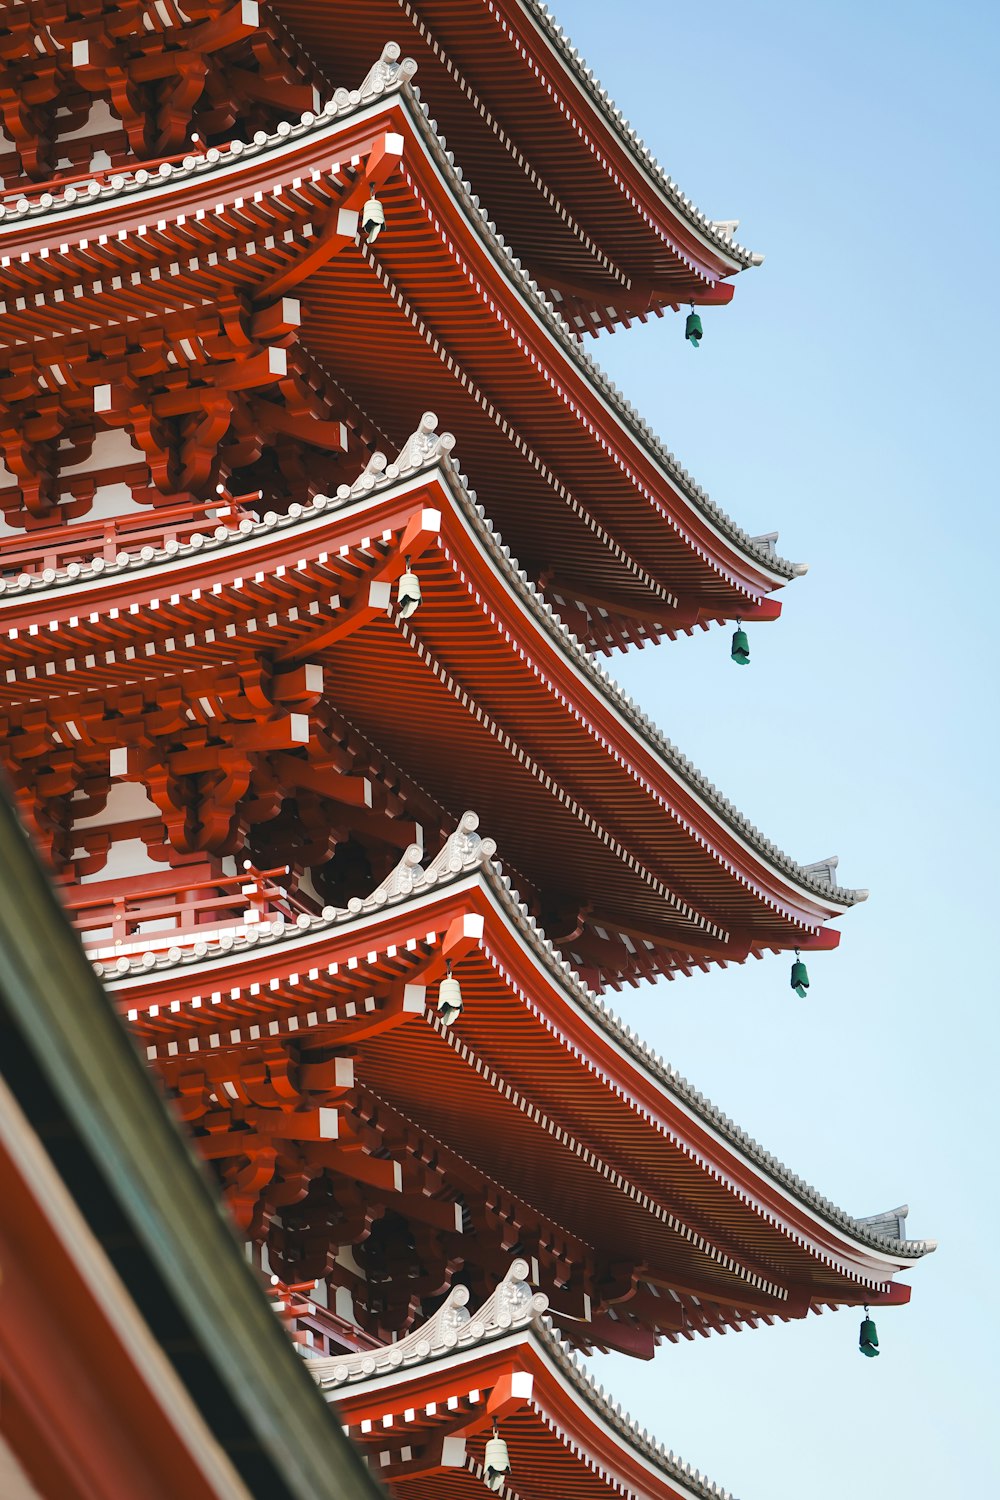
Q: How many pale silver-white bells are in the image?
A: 4